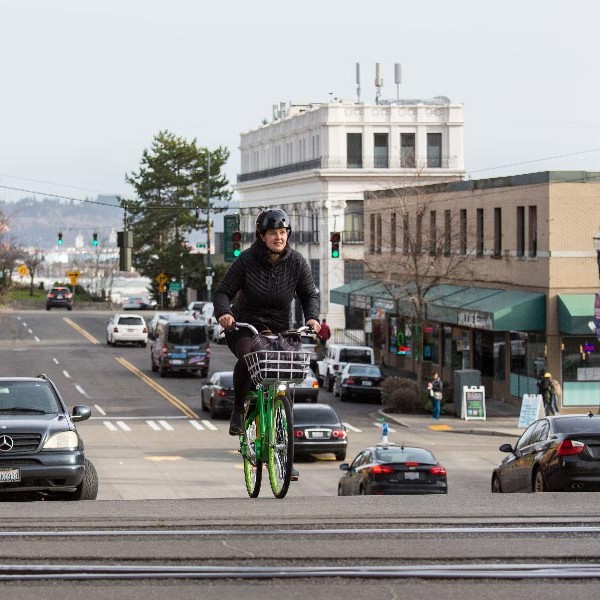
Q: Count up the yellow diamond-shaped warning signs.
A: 2